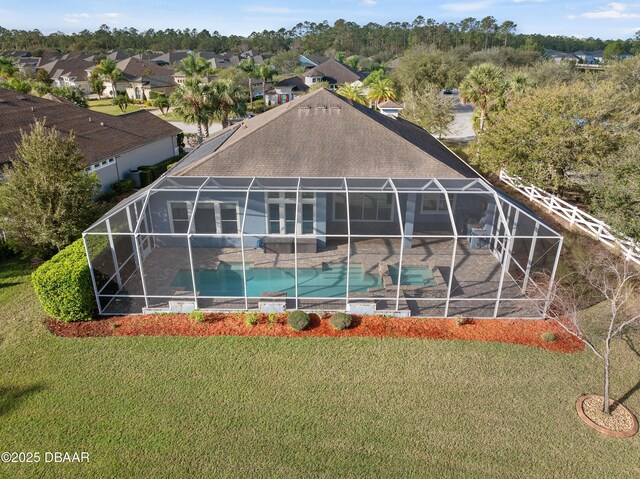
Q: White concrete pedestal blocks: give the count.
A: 3